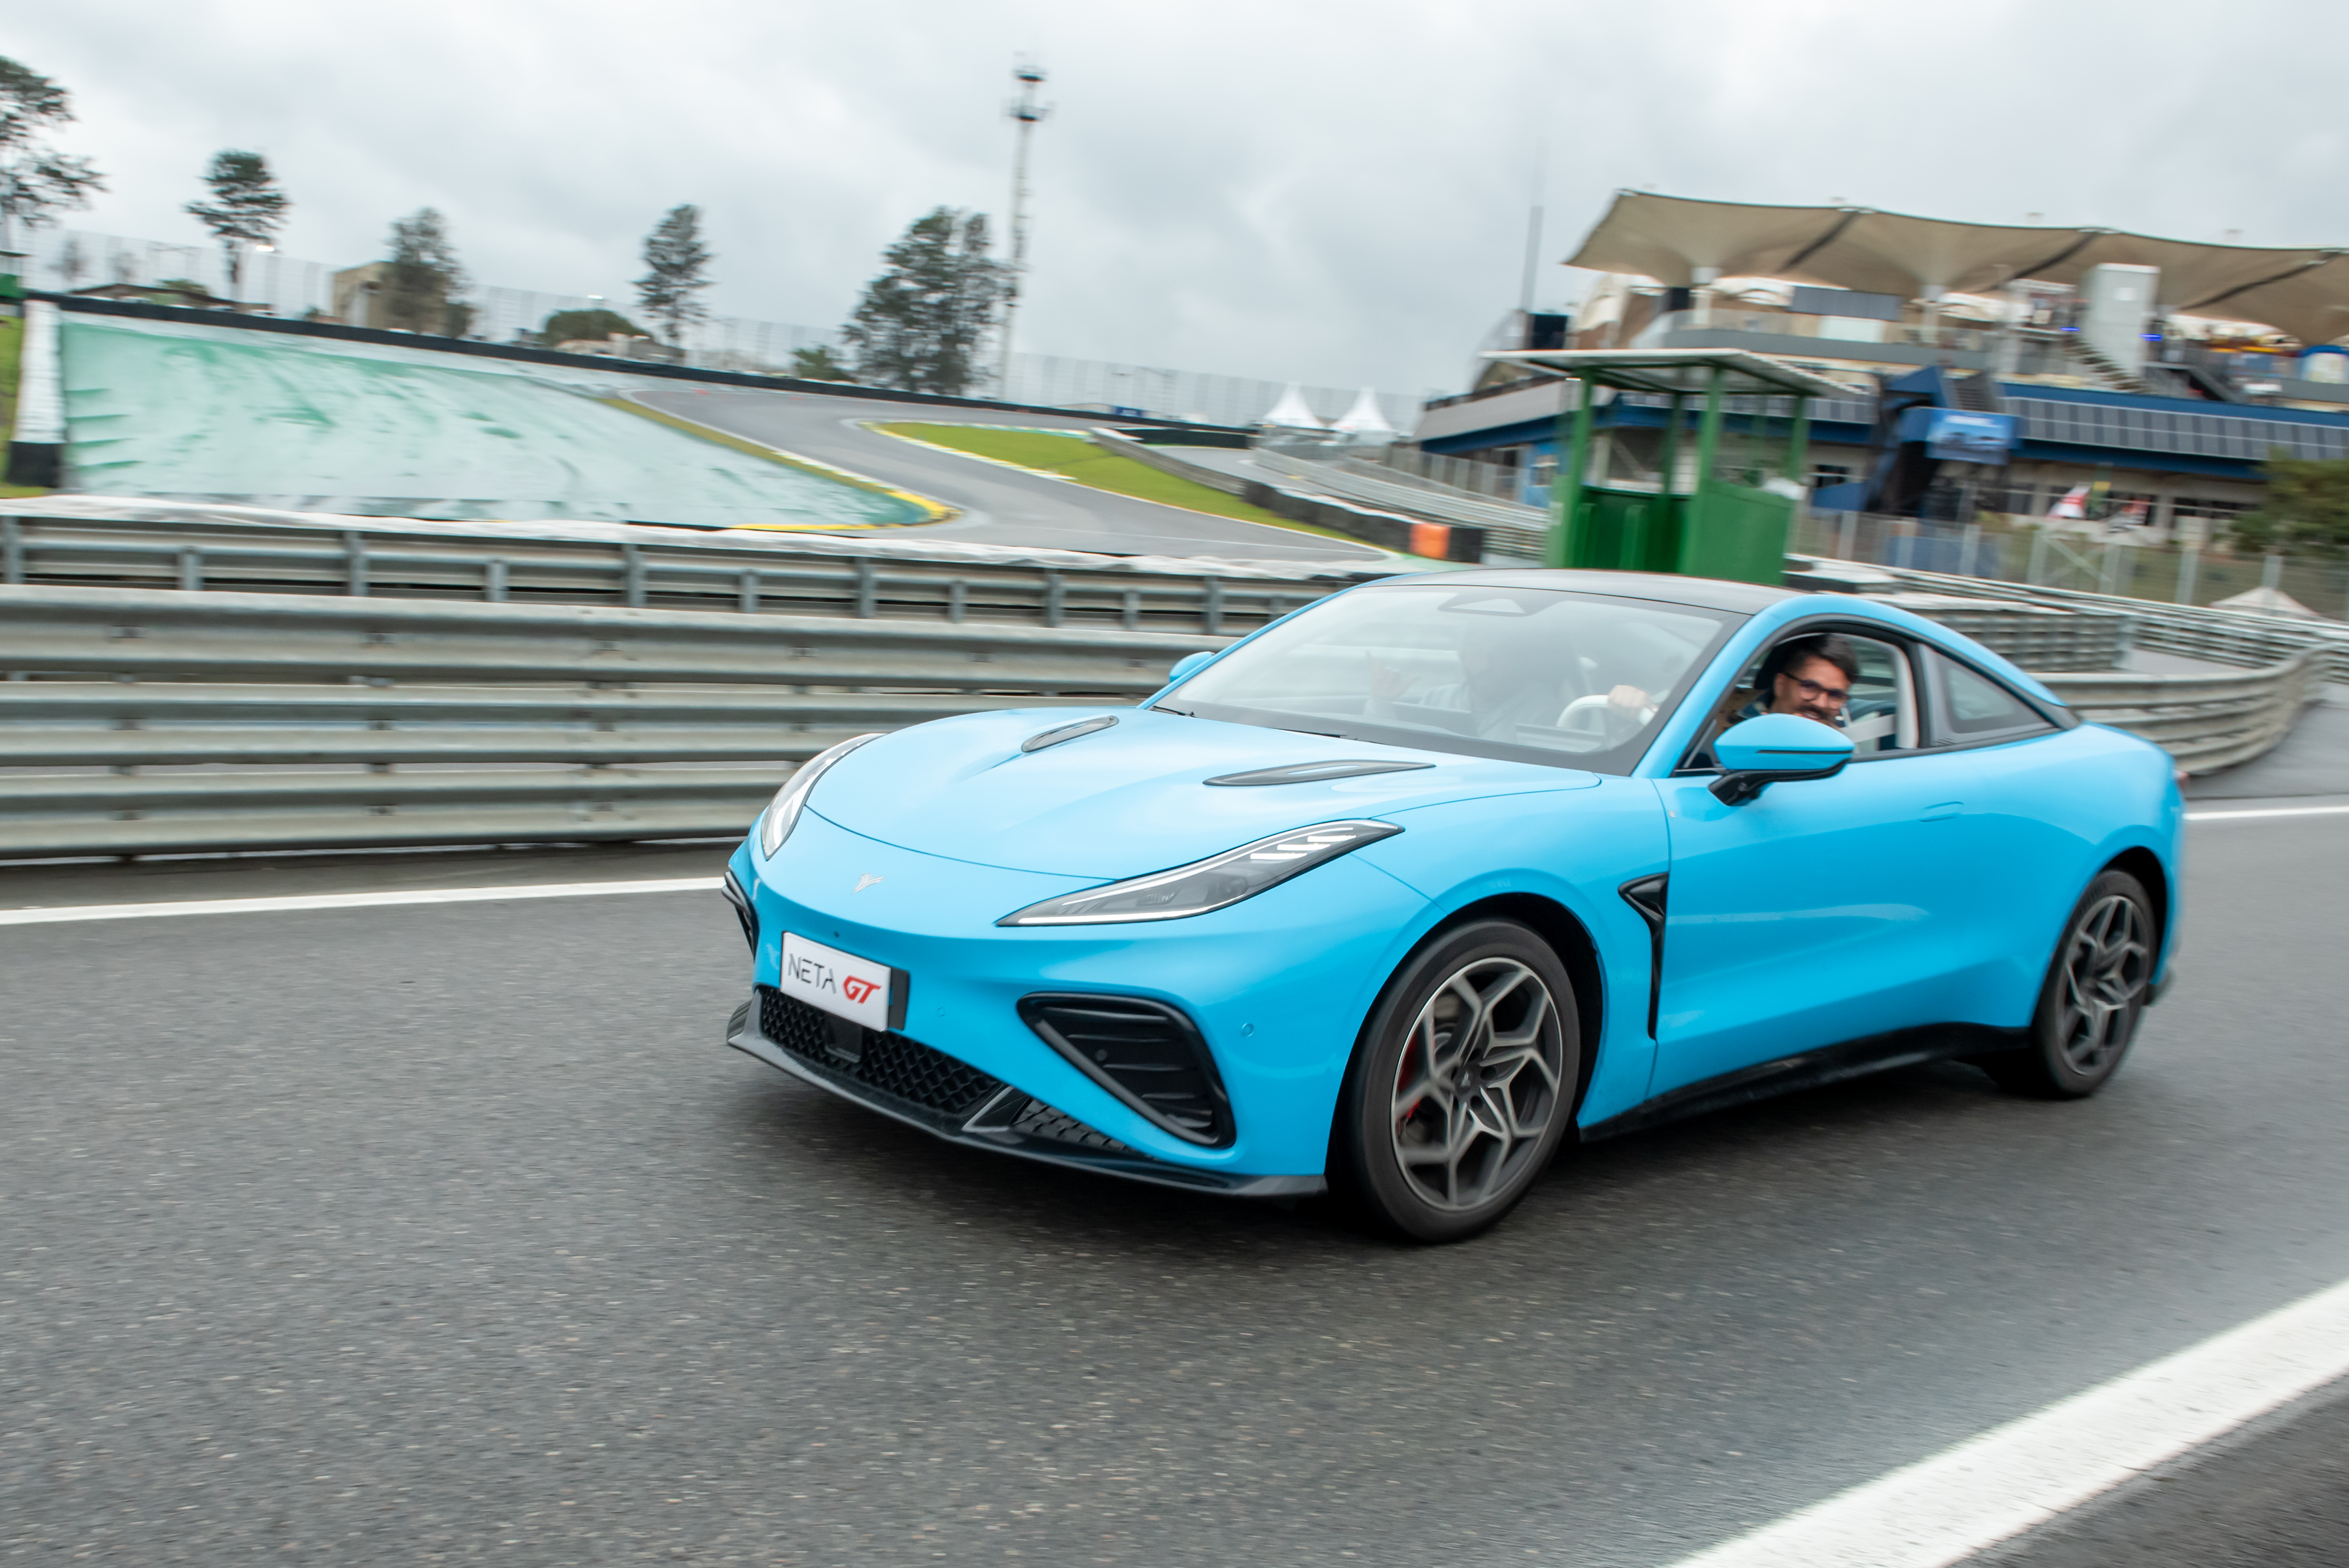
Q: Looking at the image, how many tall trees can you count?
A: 5